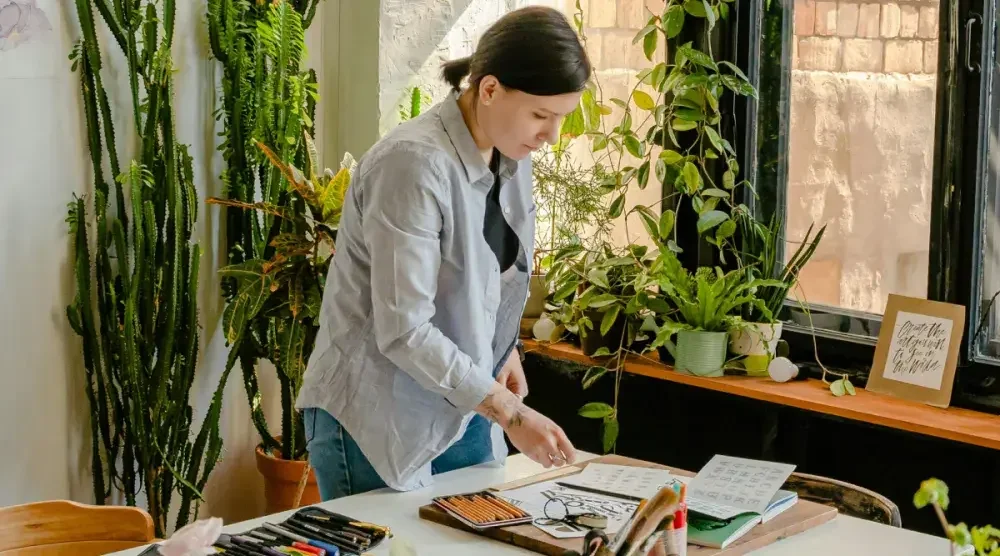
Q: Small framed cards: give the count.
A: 1